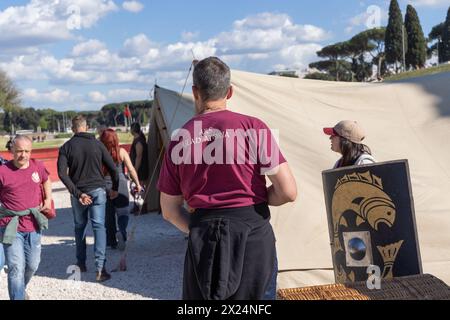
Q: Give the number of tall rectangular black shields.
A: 1